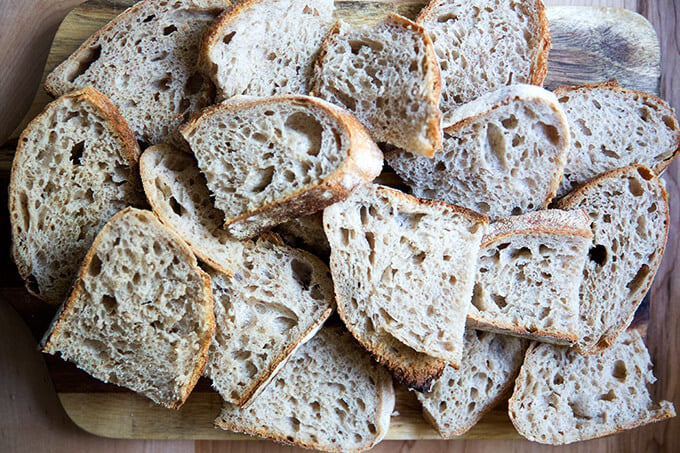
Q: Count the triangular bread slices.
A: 0